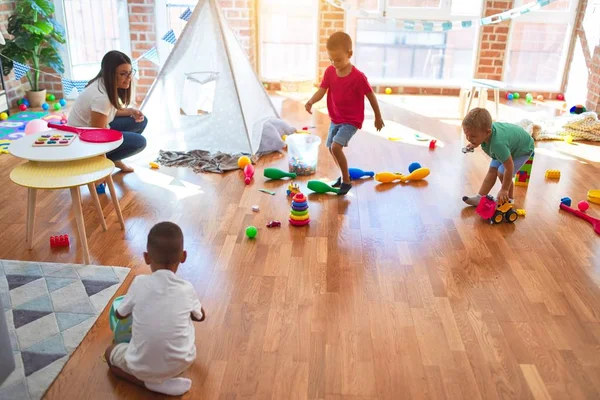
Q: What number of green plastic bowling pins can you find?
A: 2